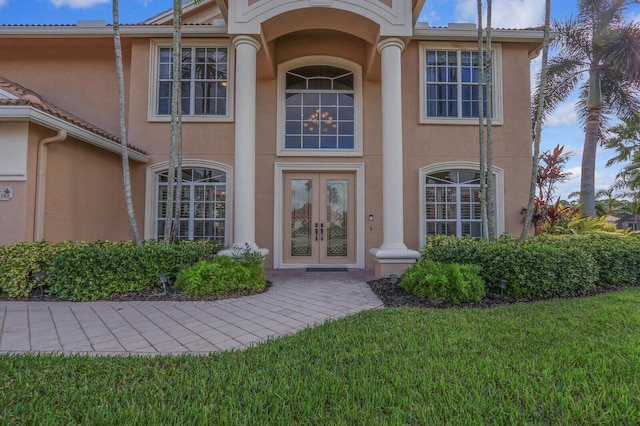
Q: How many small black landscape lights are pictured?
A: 4